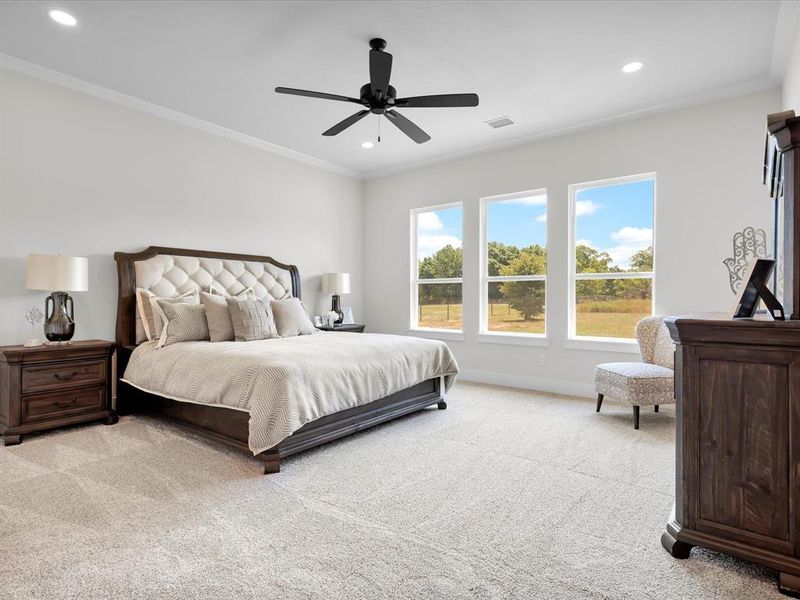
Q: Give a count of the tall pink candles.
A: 0